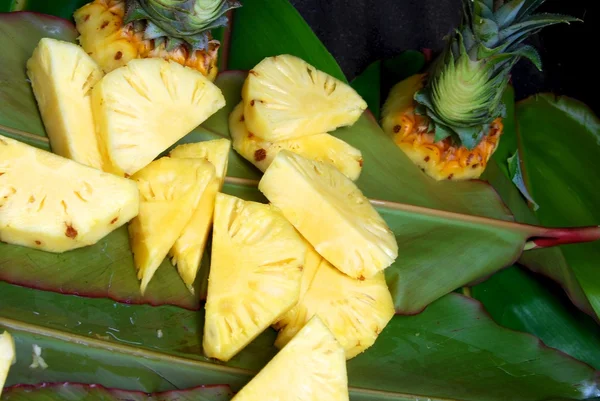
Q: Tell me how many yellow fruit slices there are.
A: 12